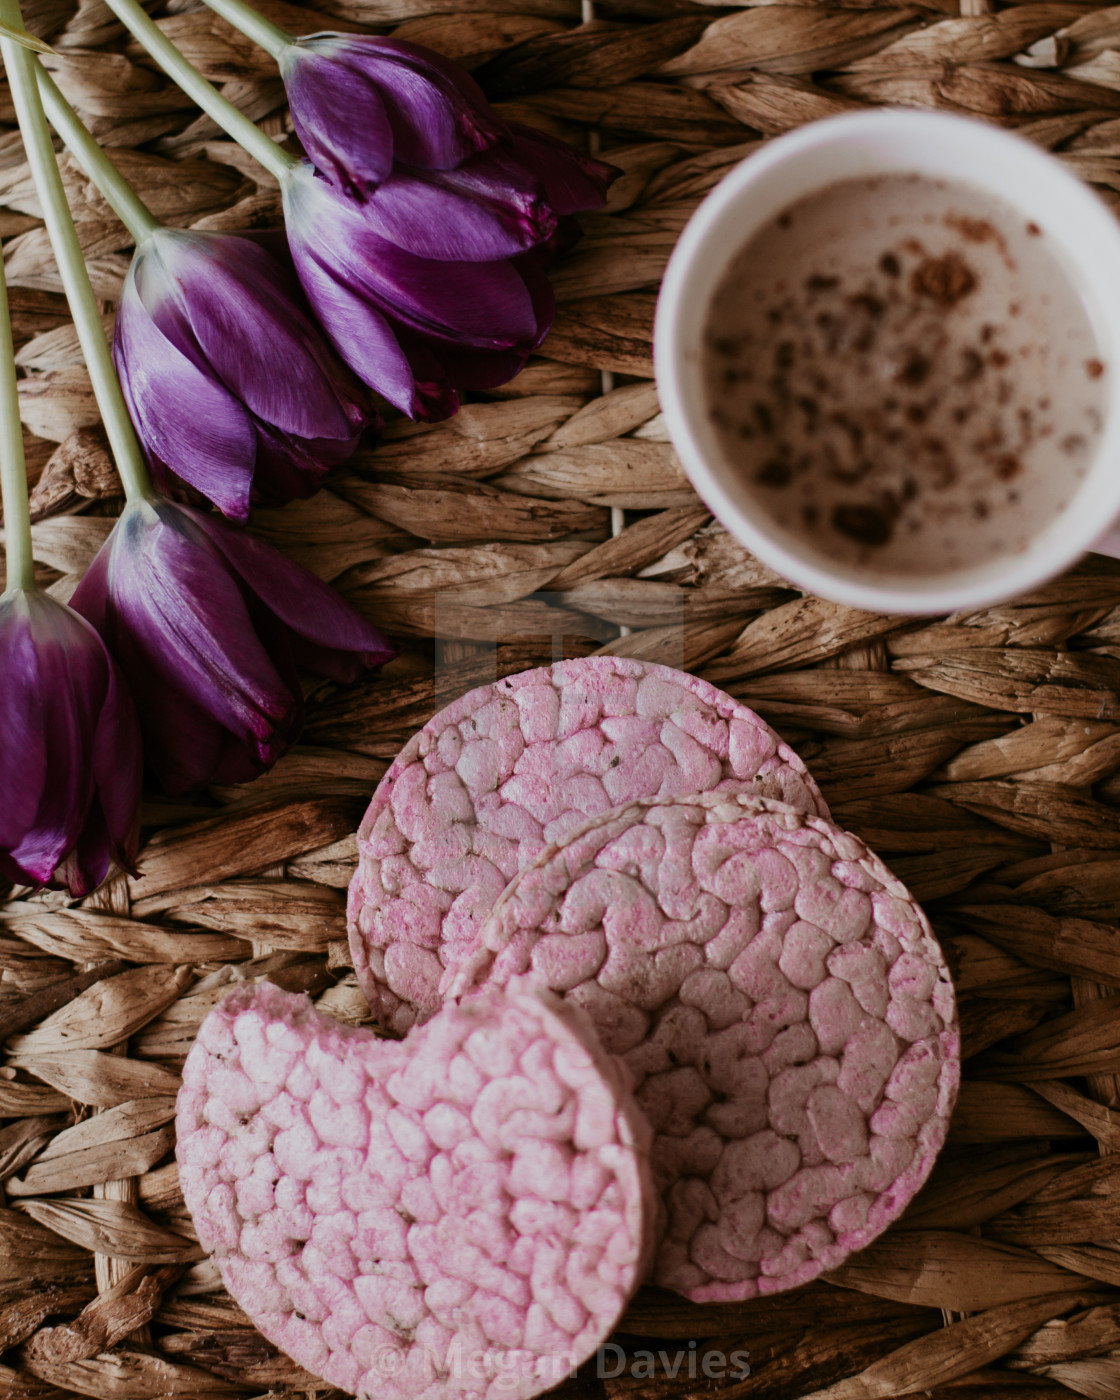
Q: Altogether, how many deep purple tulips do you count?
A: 5